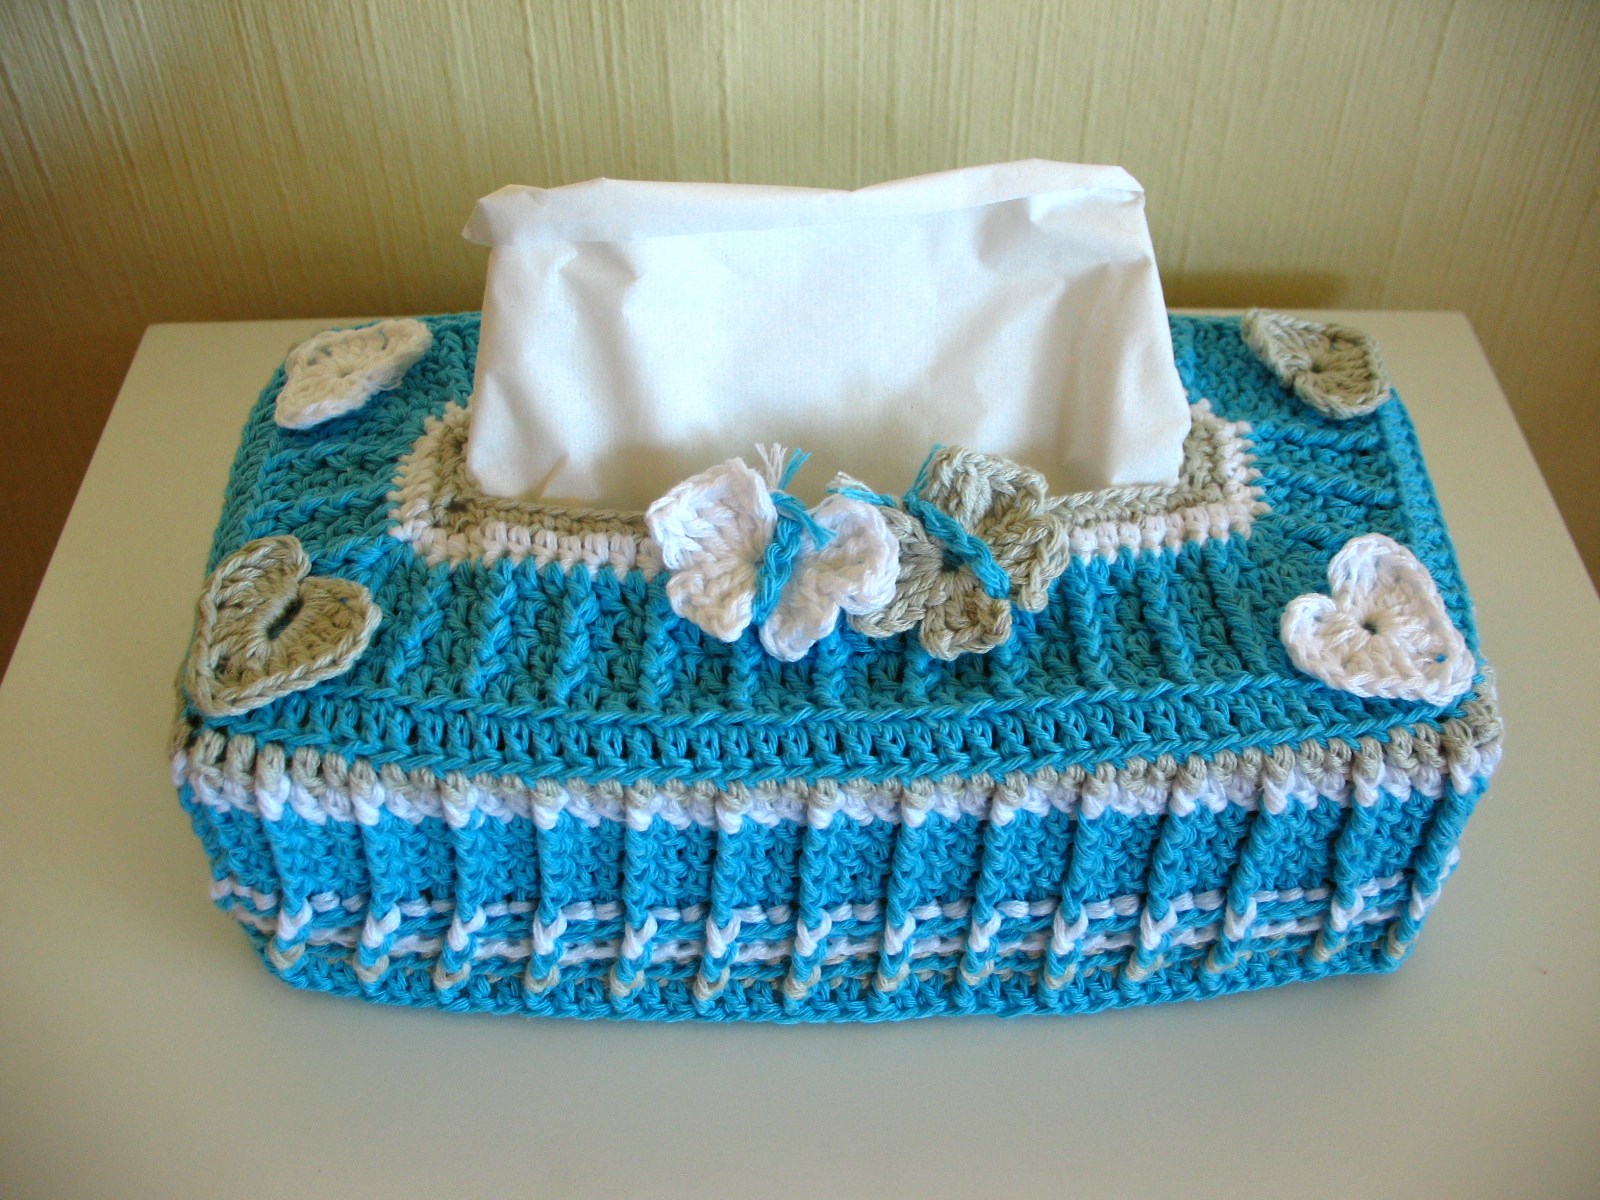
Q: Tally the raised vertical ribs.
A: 14